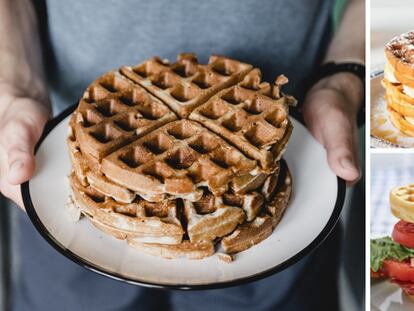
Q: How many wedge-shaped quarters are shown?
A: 4